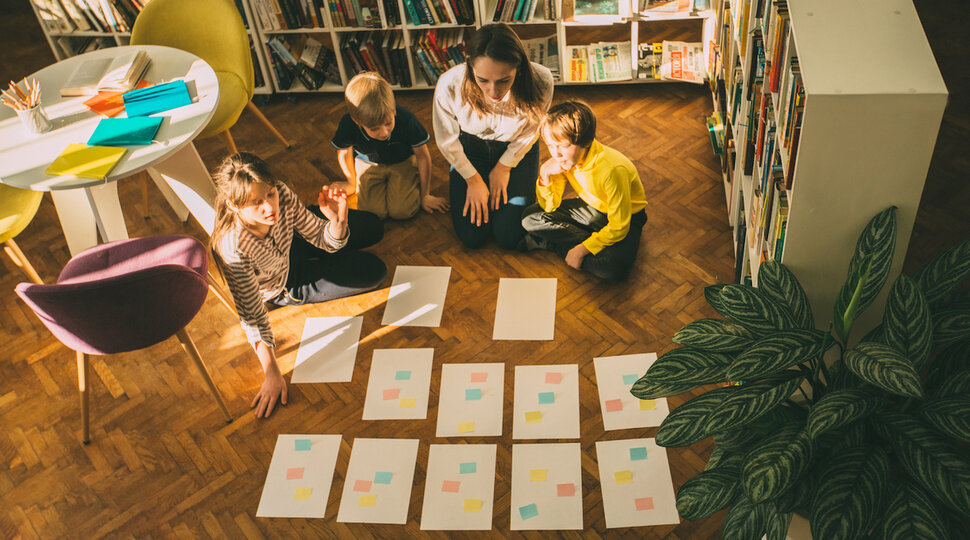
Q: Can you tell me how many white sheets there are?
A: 12